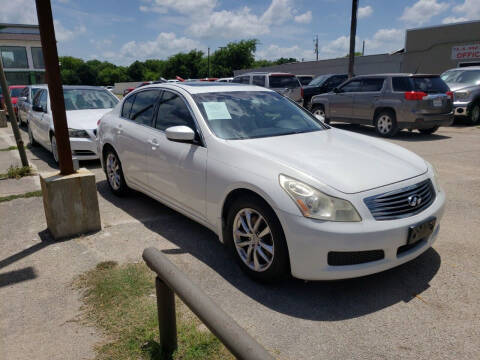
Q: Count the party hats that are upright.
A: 0